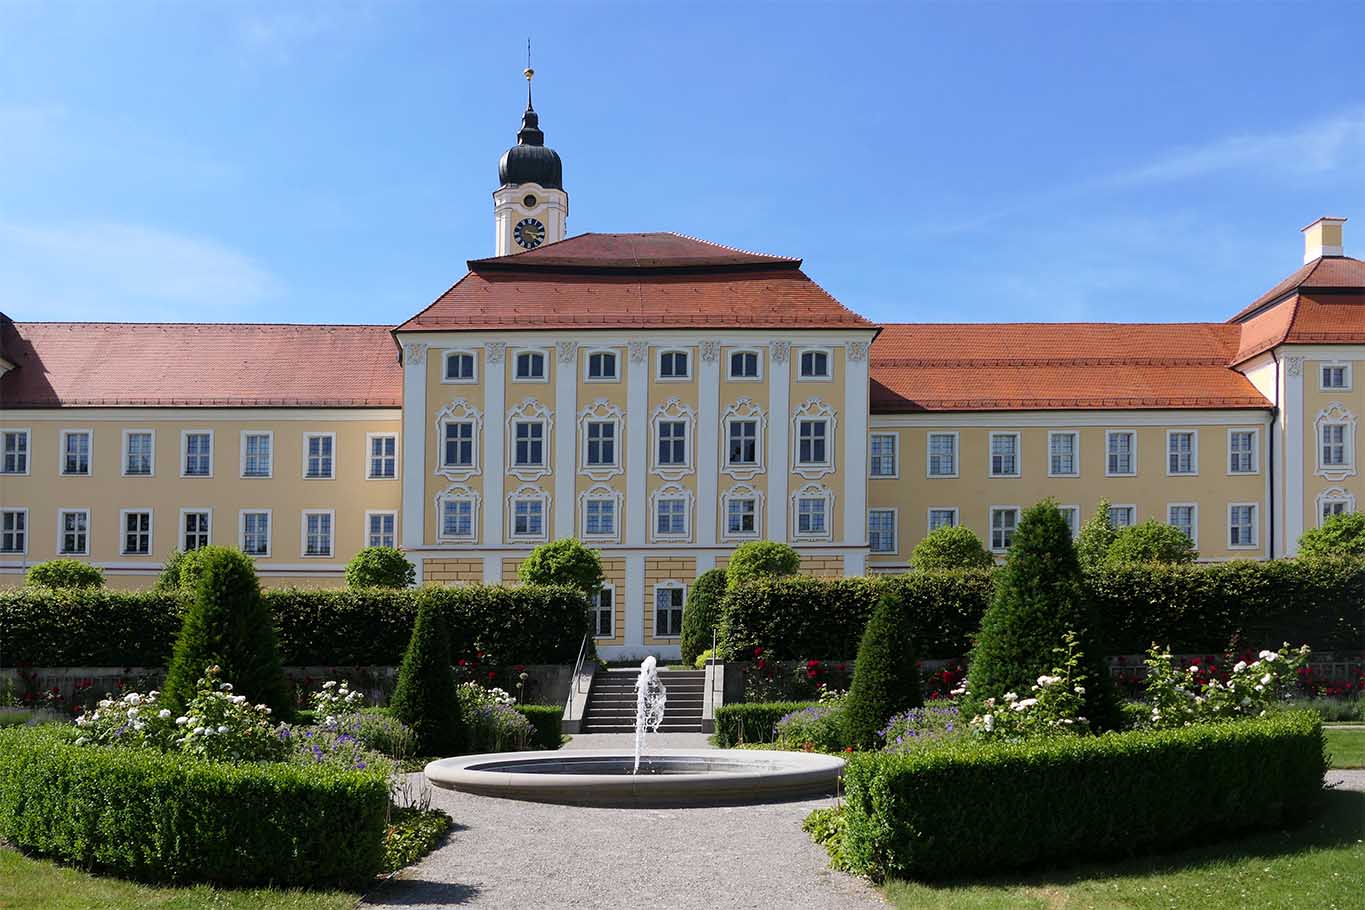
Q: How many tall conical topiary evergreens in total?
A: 4